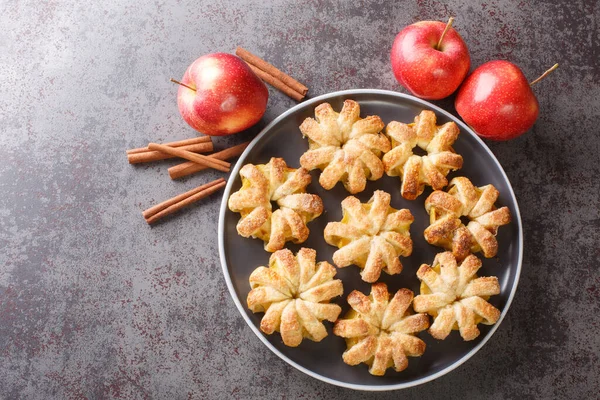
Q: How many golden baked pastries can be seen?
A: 8